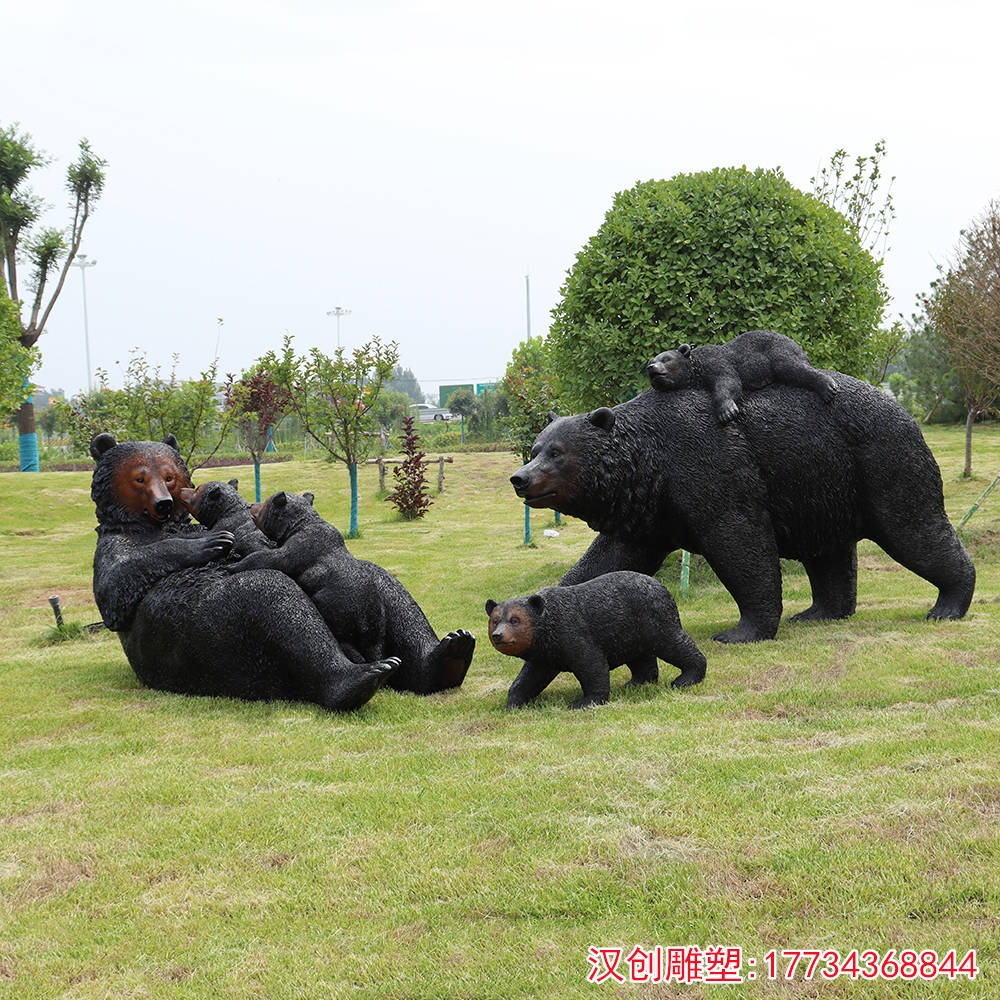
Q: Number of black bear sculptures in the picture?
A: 6